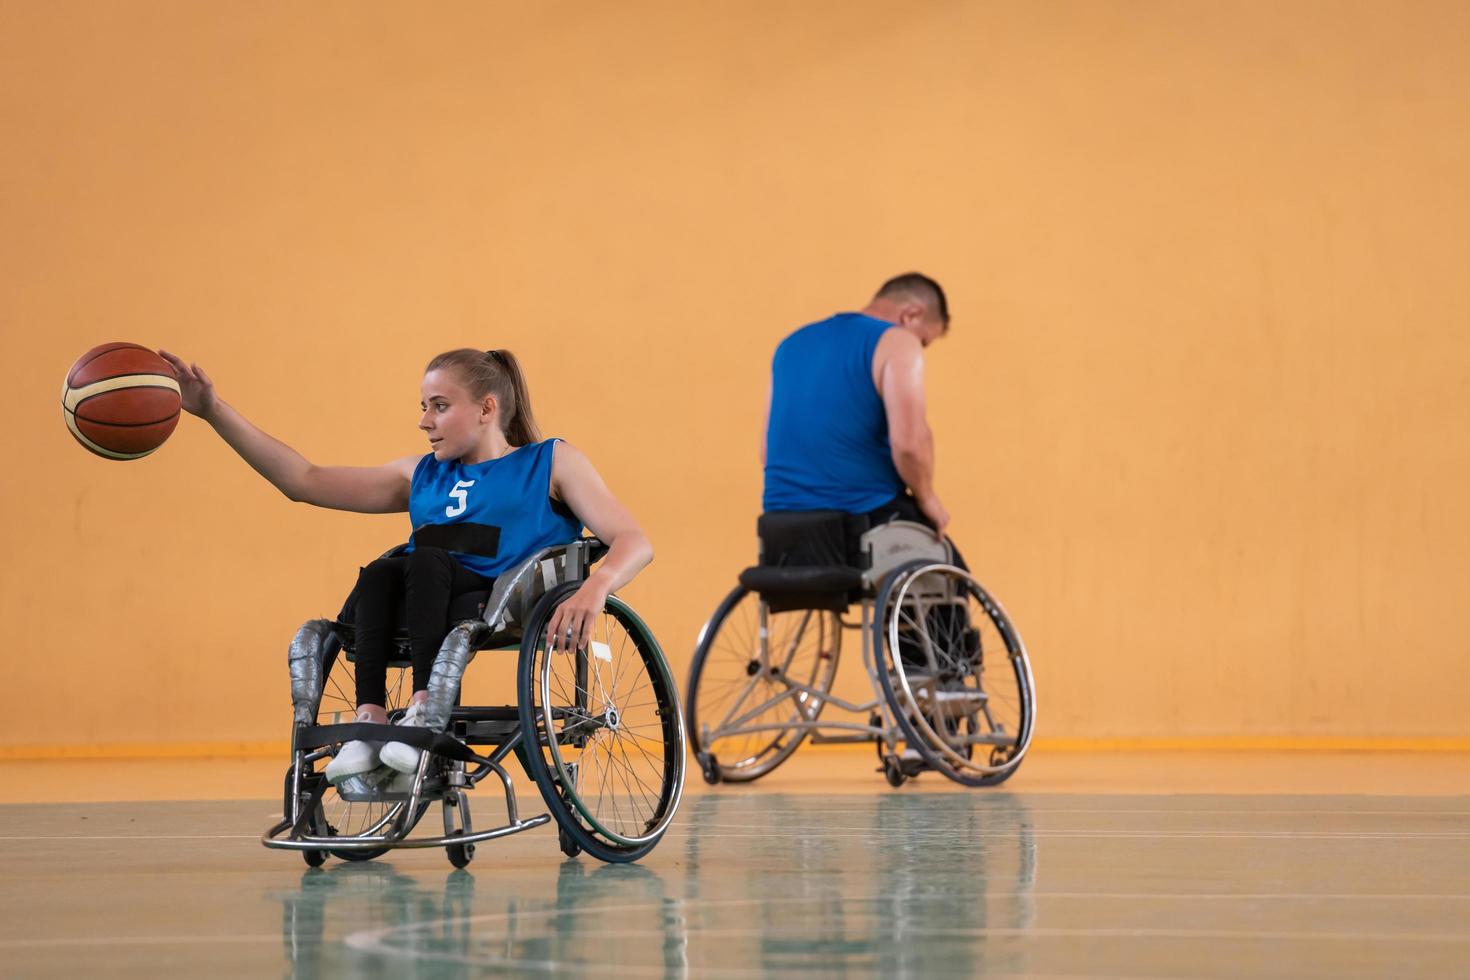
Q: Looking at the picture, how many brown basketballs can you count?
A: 1